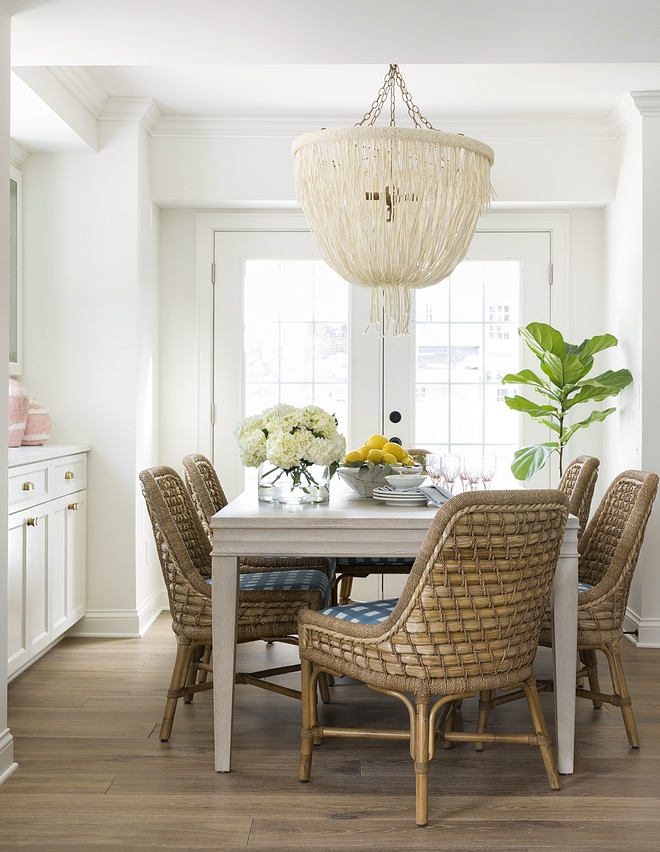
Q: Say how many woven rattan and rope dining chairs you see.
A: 6